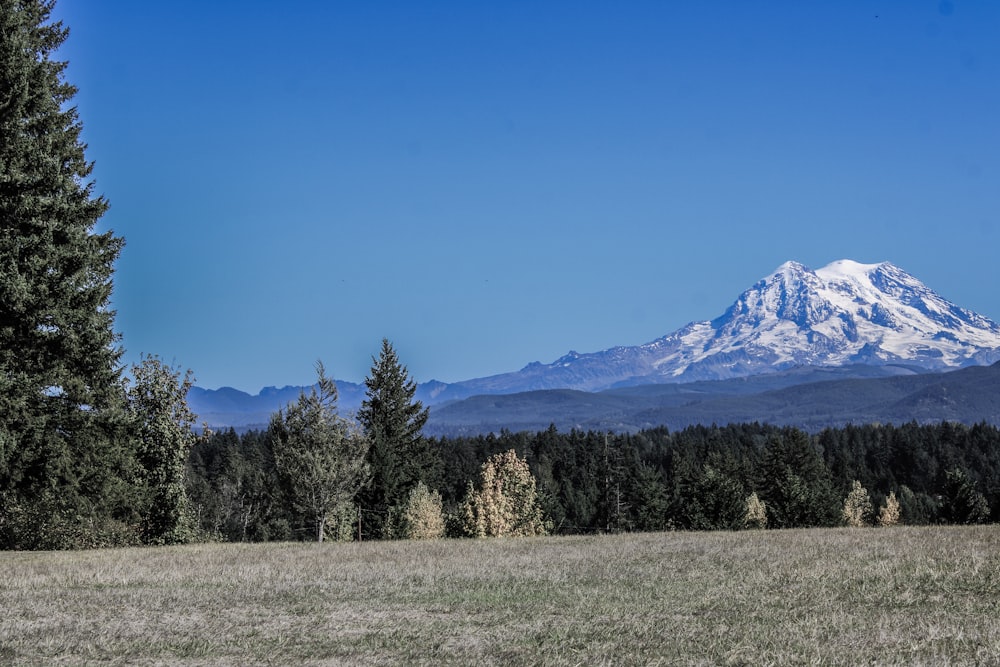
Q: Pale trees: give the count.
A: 5